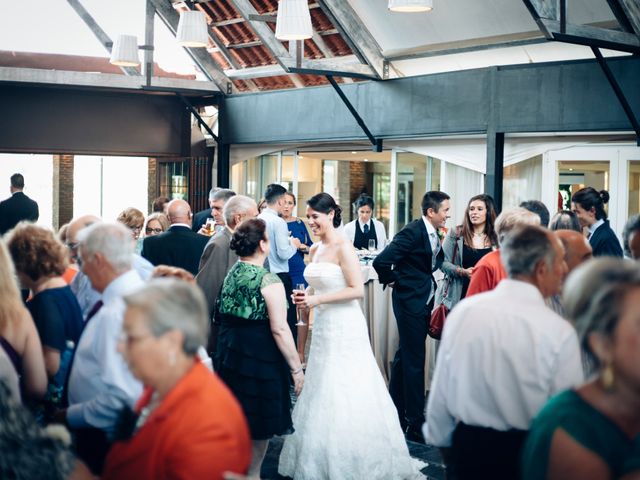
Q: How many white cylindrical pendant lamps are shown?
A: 4